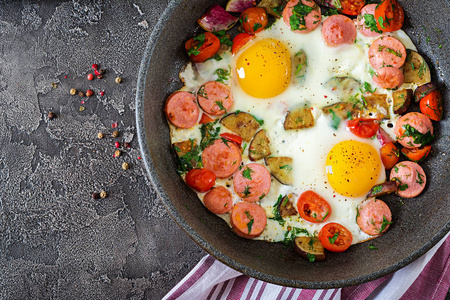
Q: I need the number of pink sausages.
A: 14